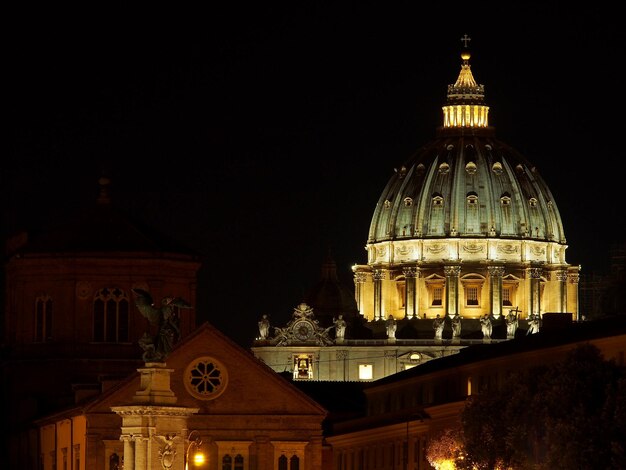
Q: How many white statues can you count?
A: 8